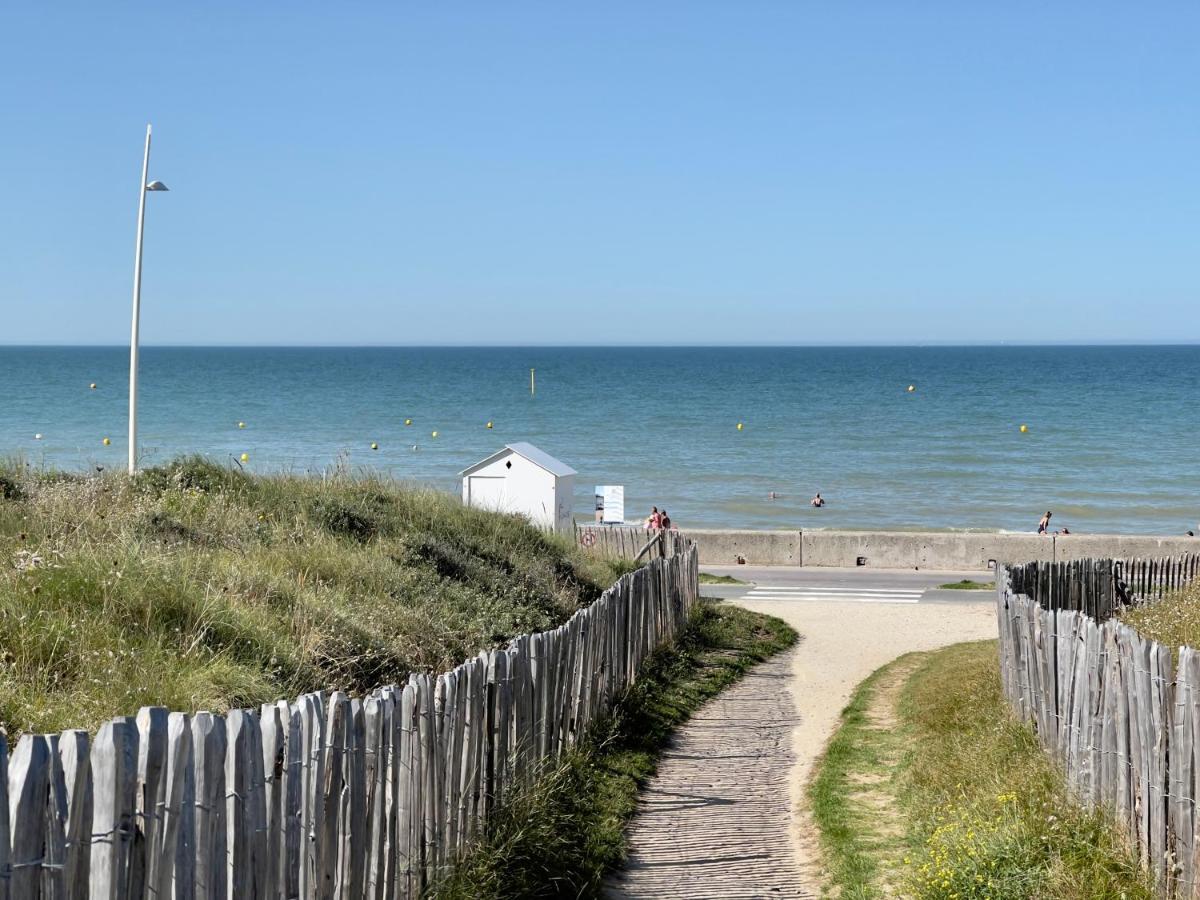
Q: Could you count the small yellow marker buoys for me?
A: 11